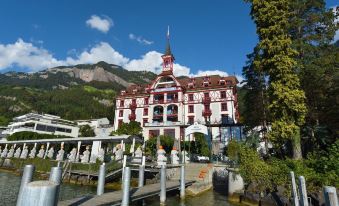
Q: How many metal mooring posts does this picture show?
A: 11